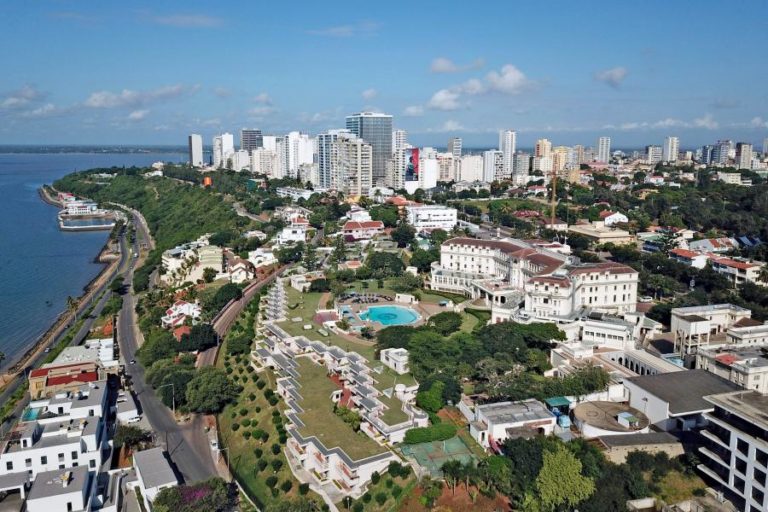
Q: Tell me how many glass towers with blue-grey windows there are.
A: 1